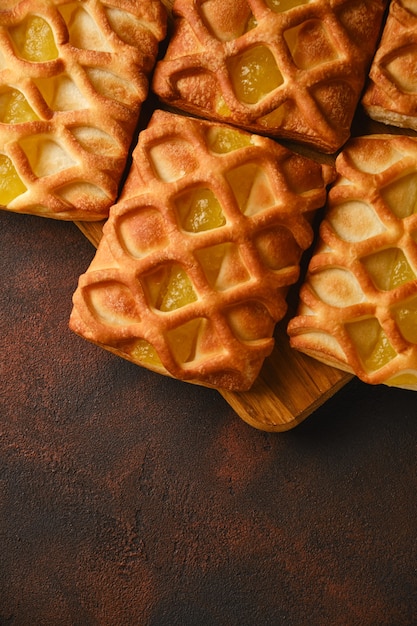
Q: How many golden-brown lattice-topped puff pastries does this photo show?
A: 5